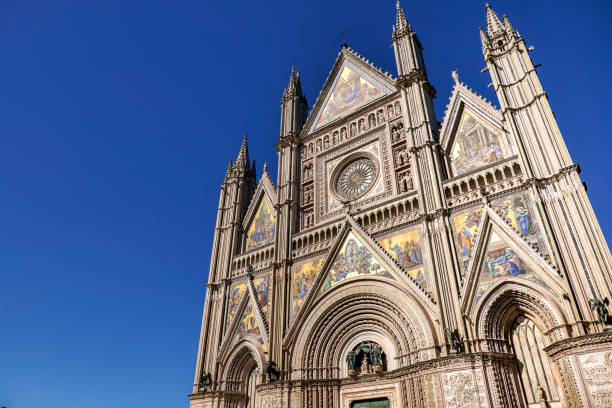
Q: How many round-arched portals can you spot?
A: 1